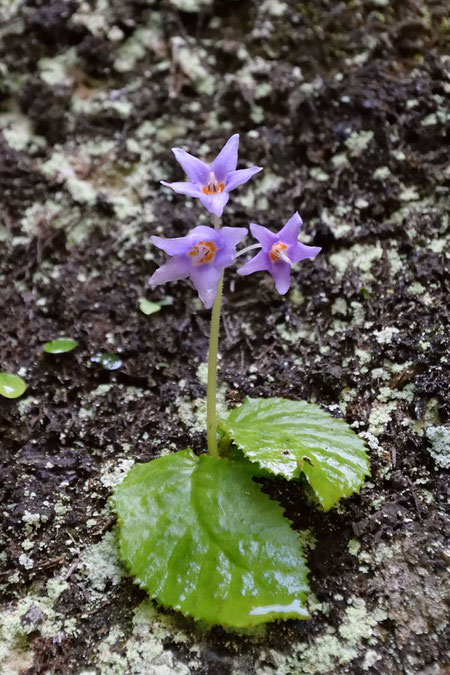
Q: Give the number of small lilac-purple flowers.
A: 3